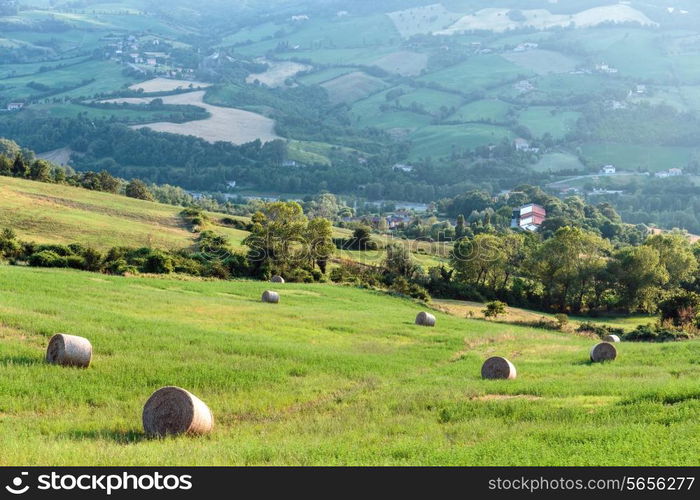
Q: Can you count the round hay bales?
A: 8